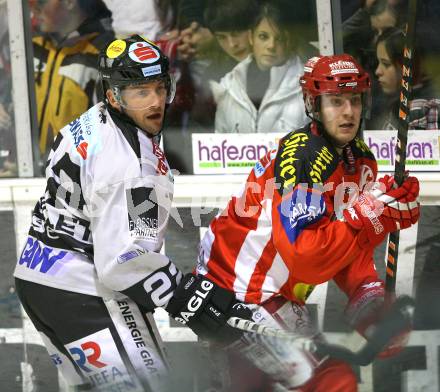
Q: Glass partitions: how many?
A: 3